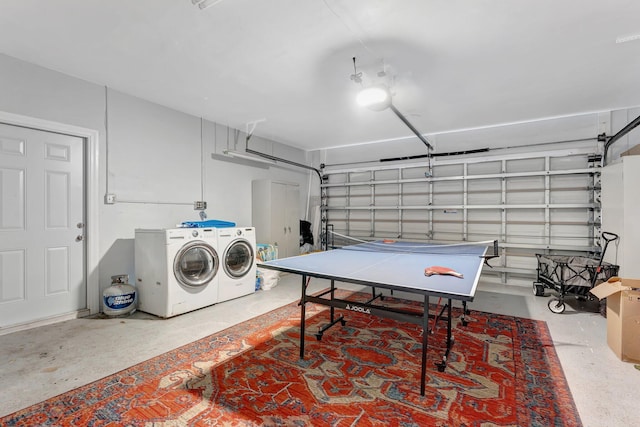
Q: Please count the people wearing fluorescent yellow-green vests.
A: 0